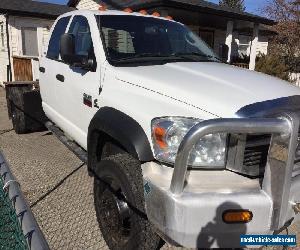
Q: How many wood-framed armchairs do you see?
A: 0